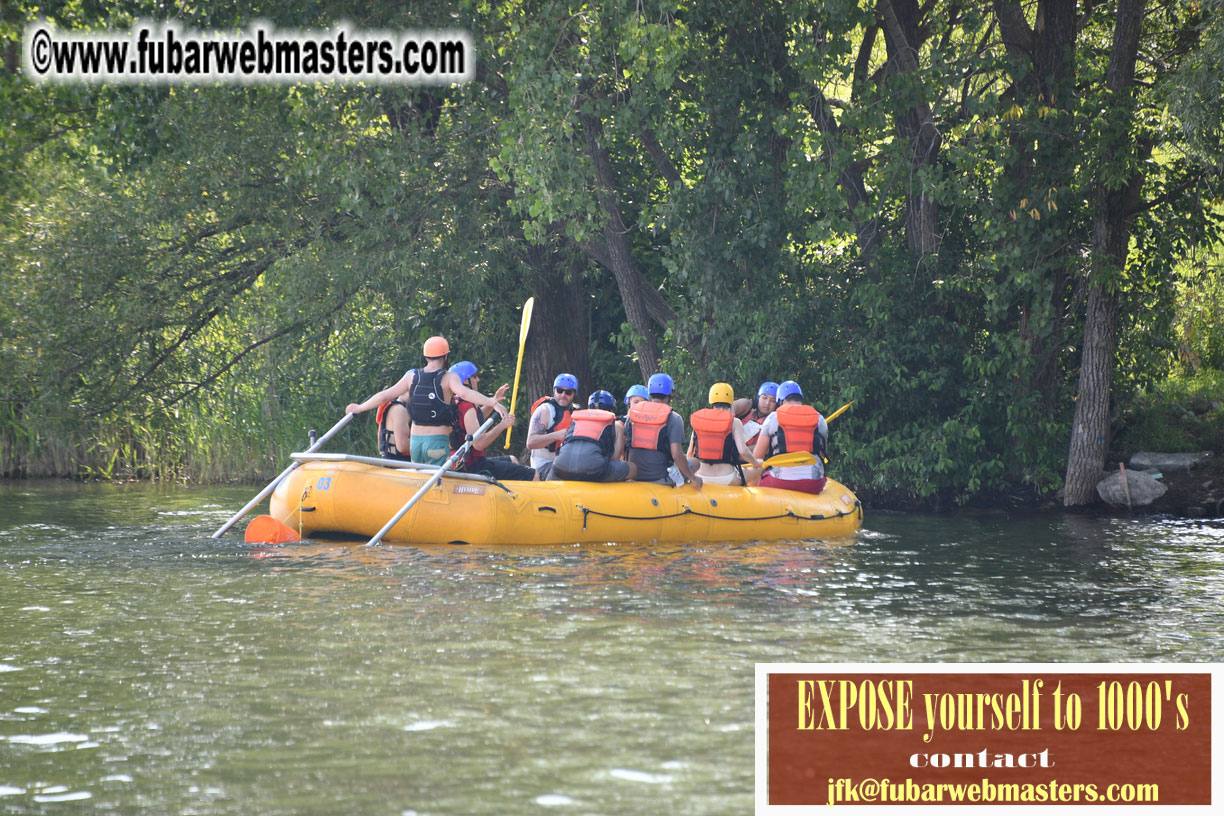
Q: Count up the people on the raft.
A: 10